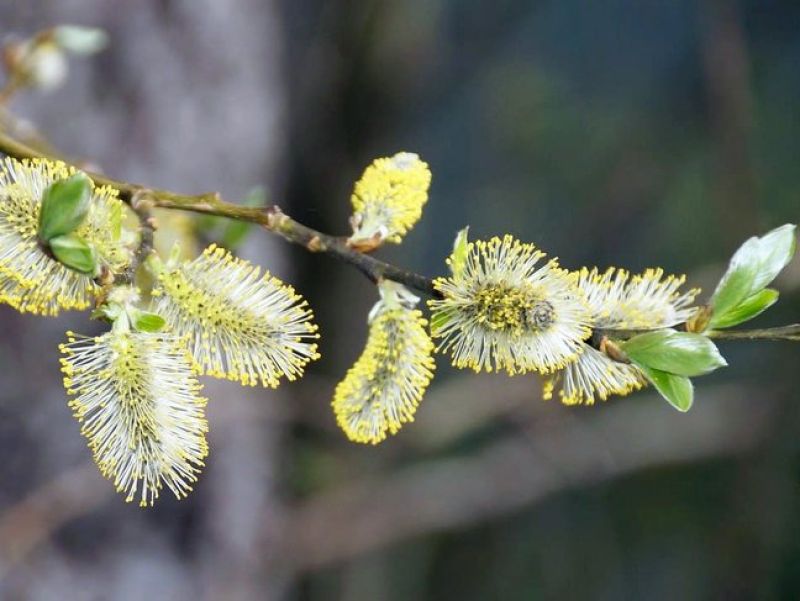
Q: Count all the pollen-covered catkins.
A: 8